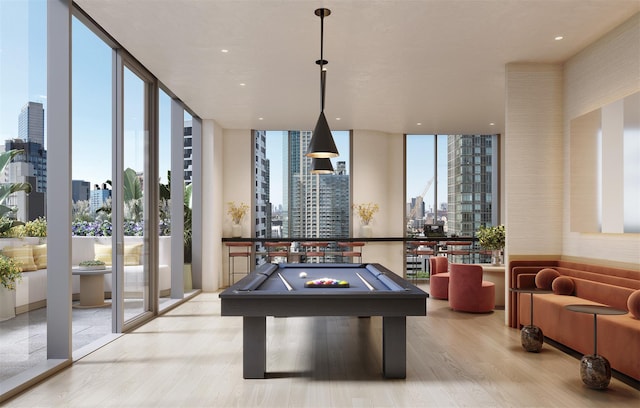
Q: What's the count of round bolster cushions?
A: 3